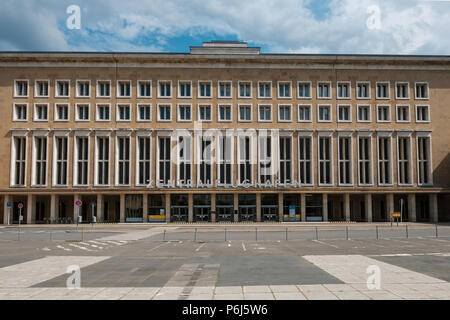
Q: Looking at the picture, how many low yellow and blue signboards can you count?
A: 2